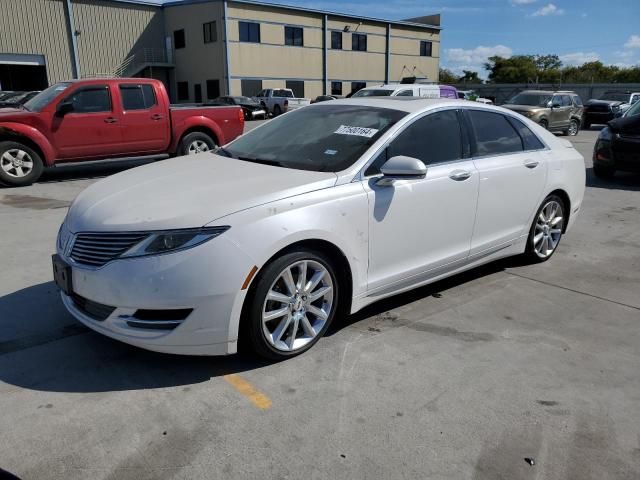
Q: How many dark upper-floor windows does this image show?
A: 7